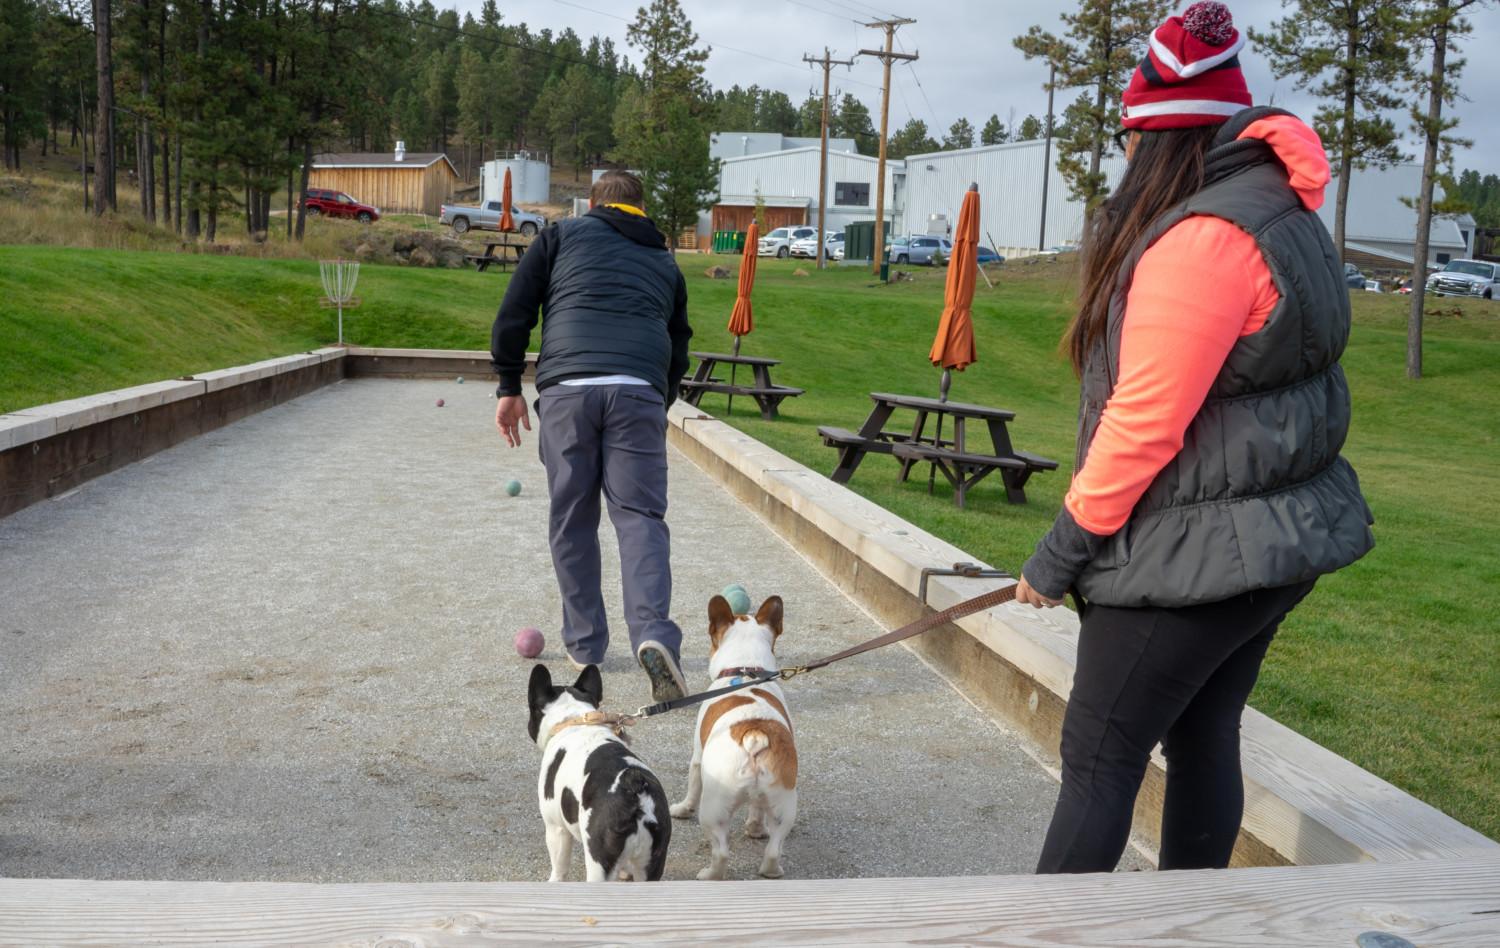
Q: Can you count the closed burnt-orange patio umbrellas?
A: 3